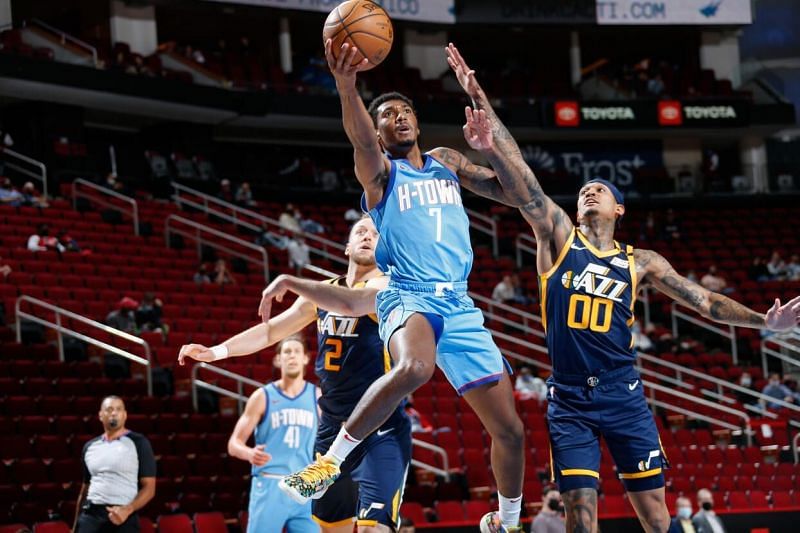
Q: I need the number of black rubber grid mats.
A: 0